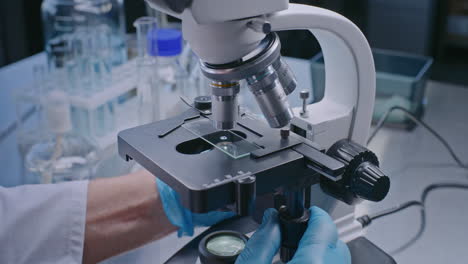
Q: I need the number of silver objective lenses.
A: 3